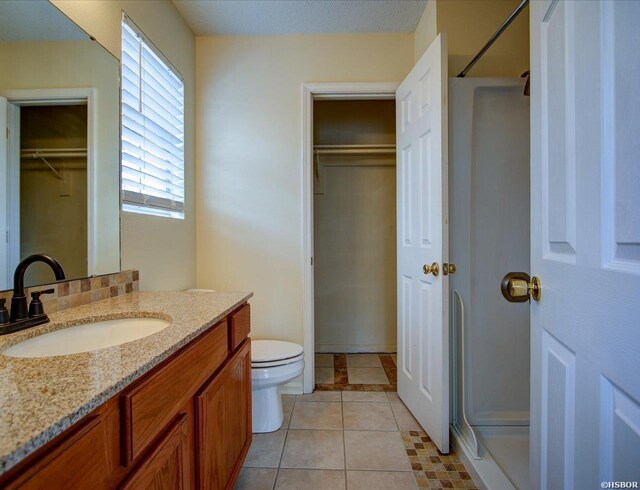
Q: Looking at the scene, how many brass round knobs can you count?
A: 3